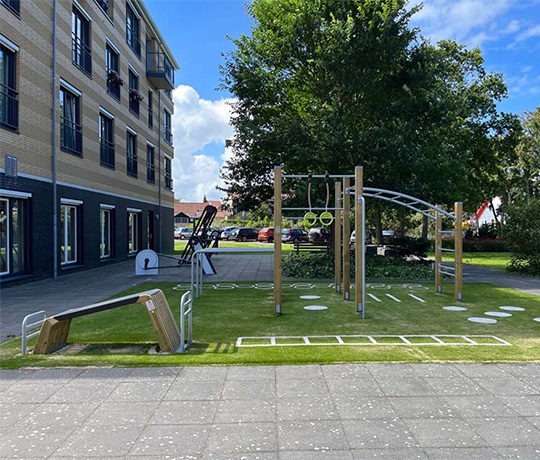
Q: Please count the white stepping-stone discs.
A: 7